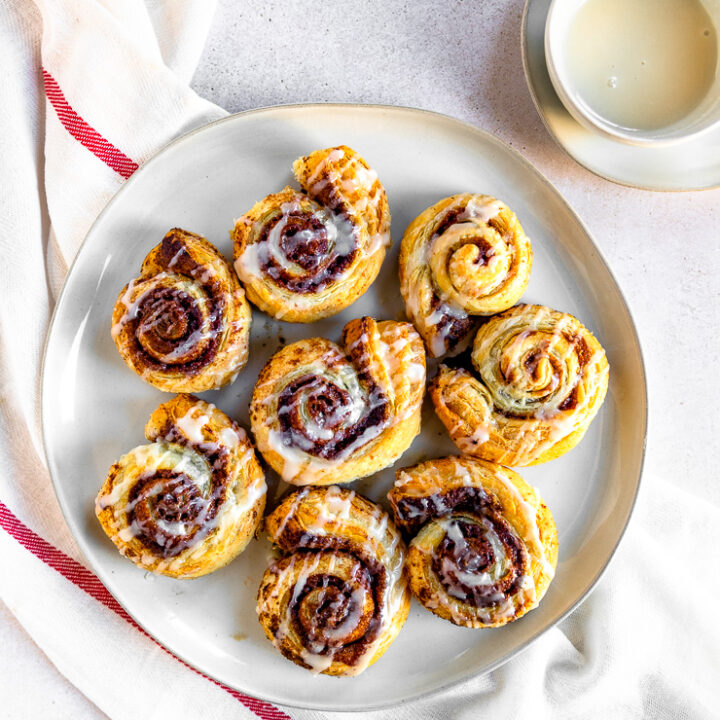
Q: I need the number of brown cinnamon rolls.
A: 8